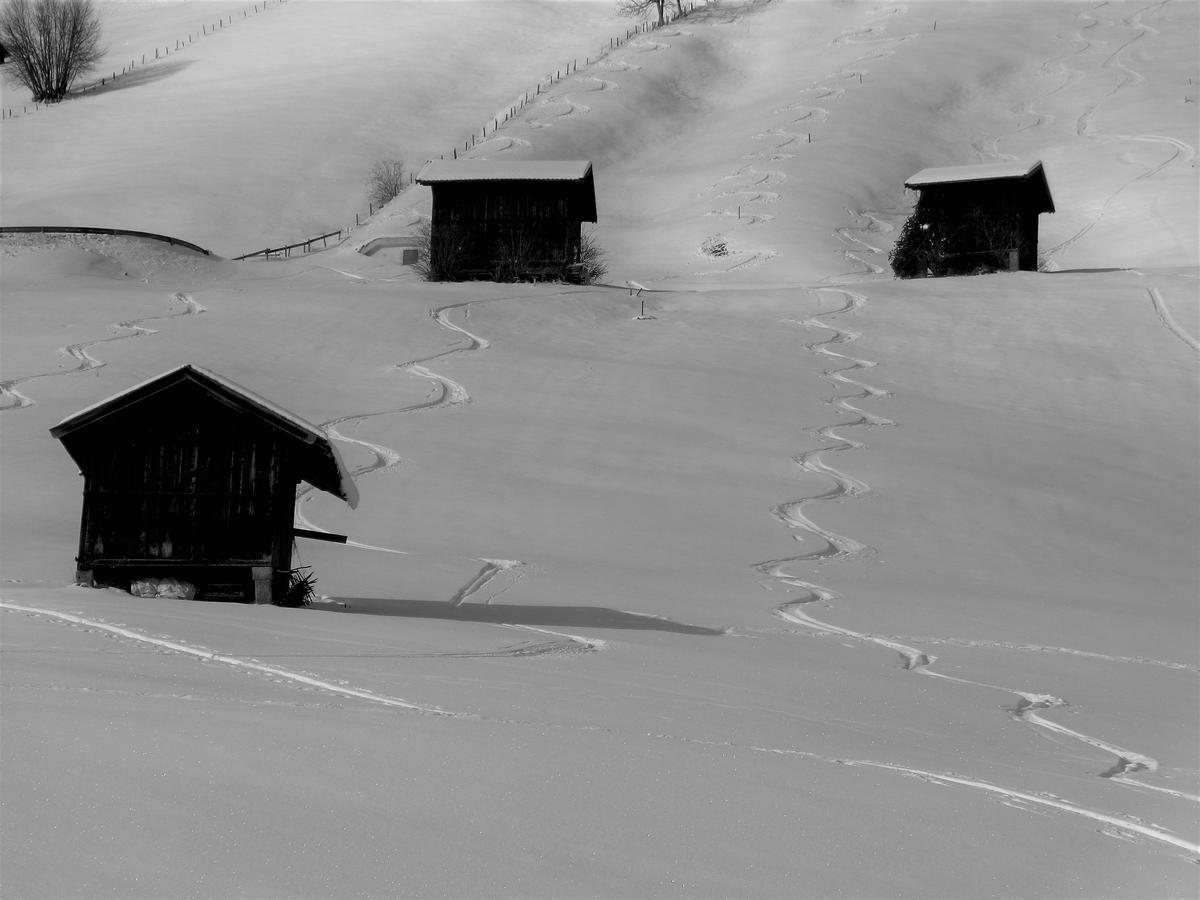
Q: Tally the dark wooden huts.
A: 3